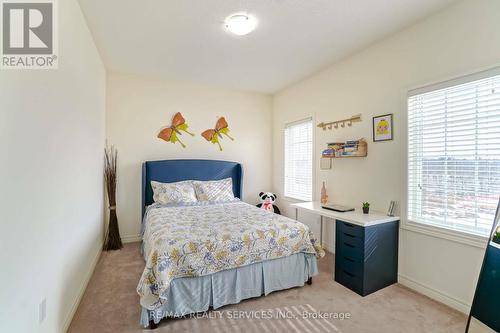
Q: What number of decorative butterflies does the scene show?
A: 2